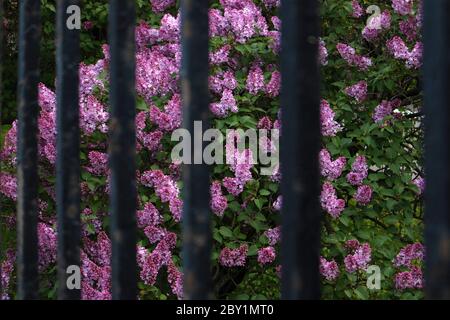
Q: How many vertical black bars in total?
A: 6